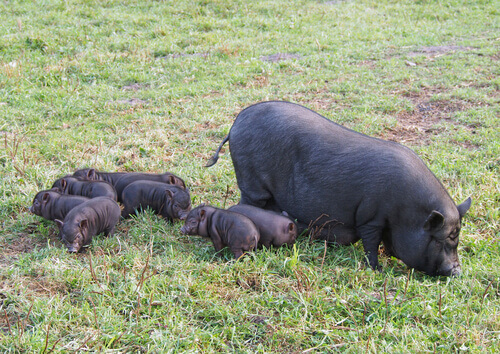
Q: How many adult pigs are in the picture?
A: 1